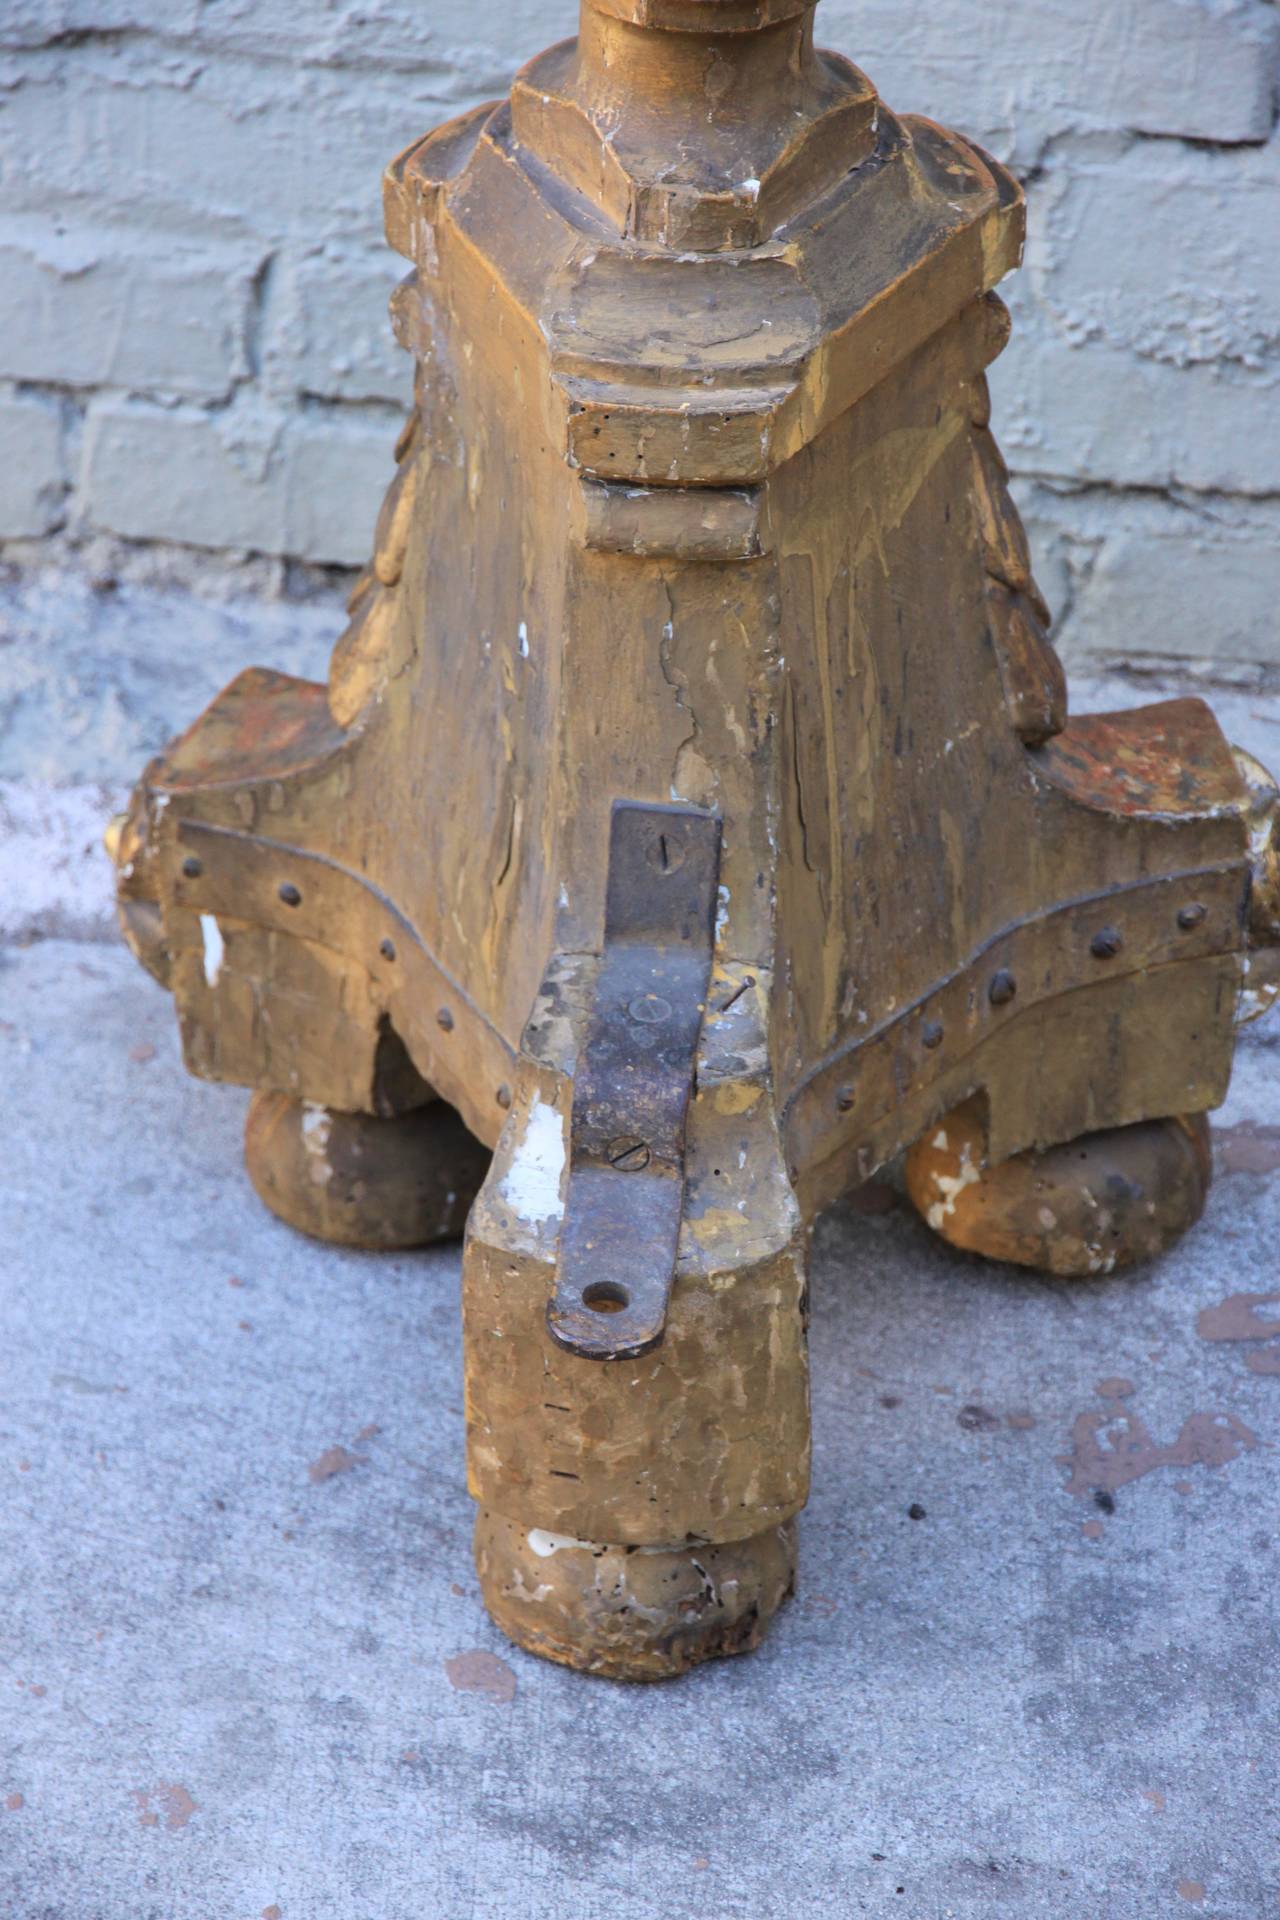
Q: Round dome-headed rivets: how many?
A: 10